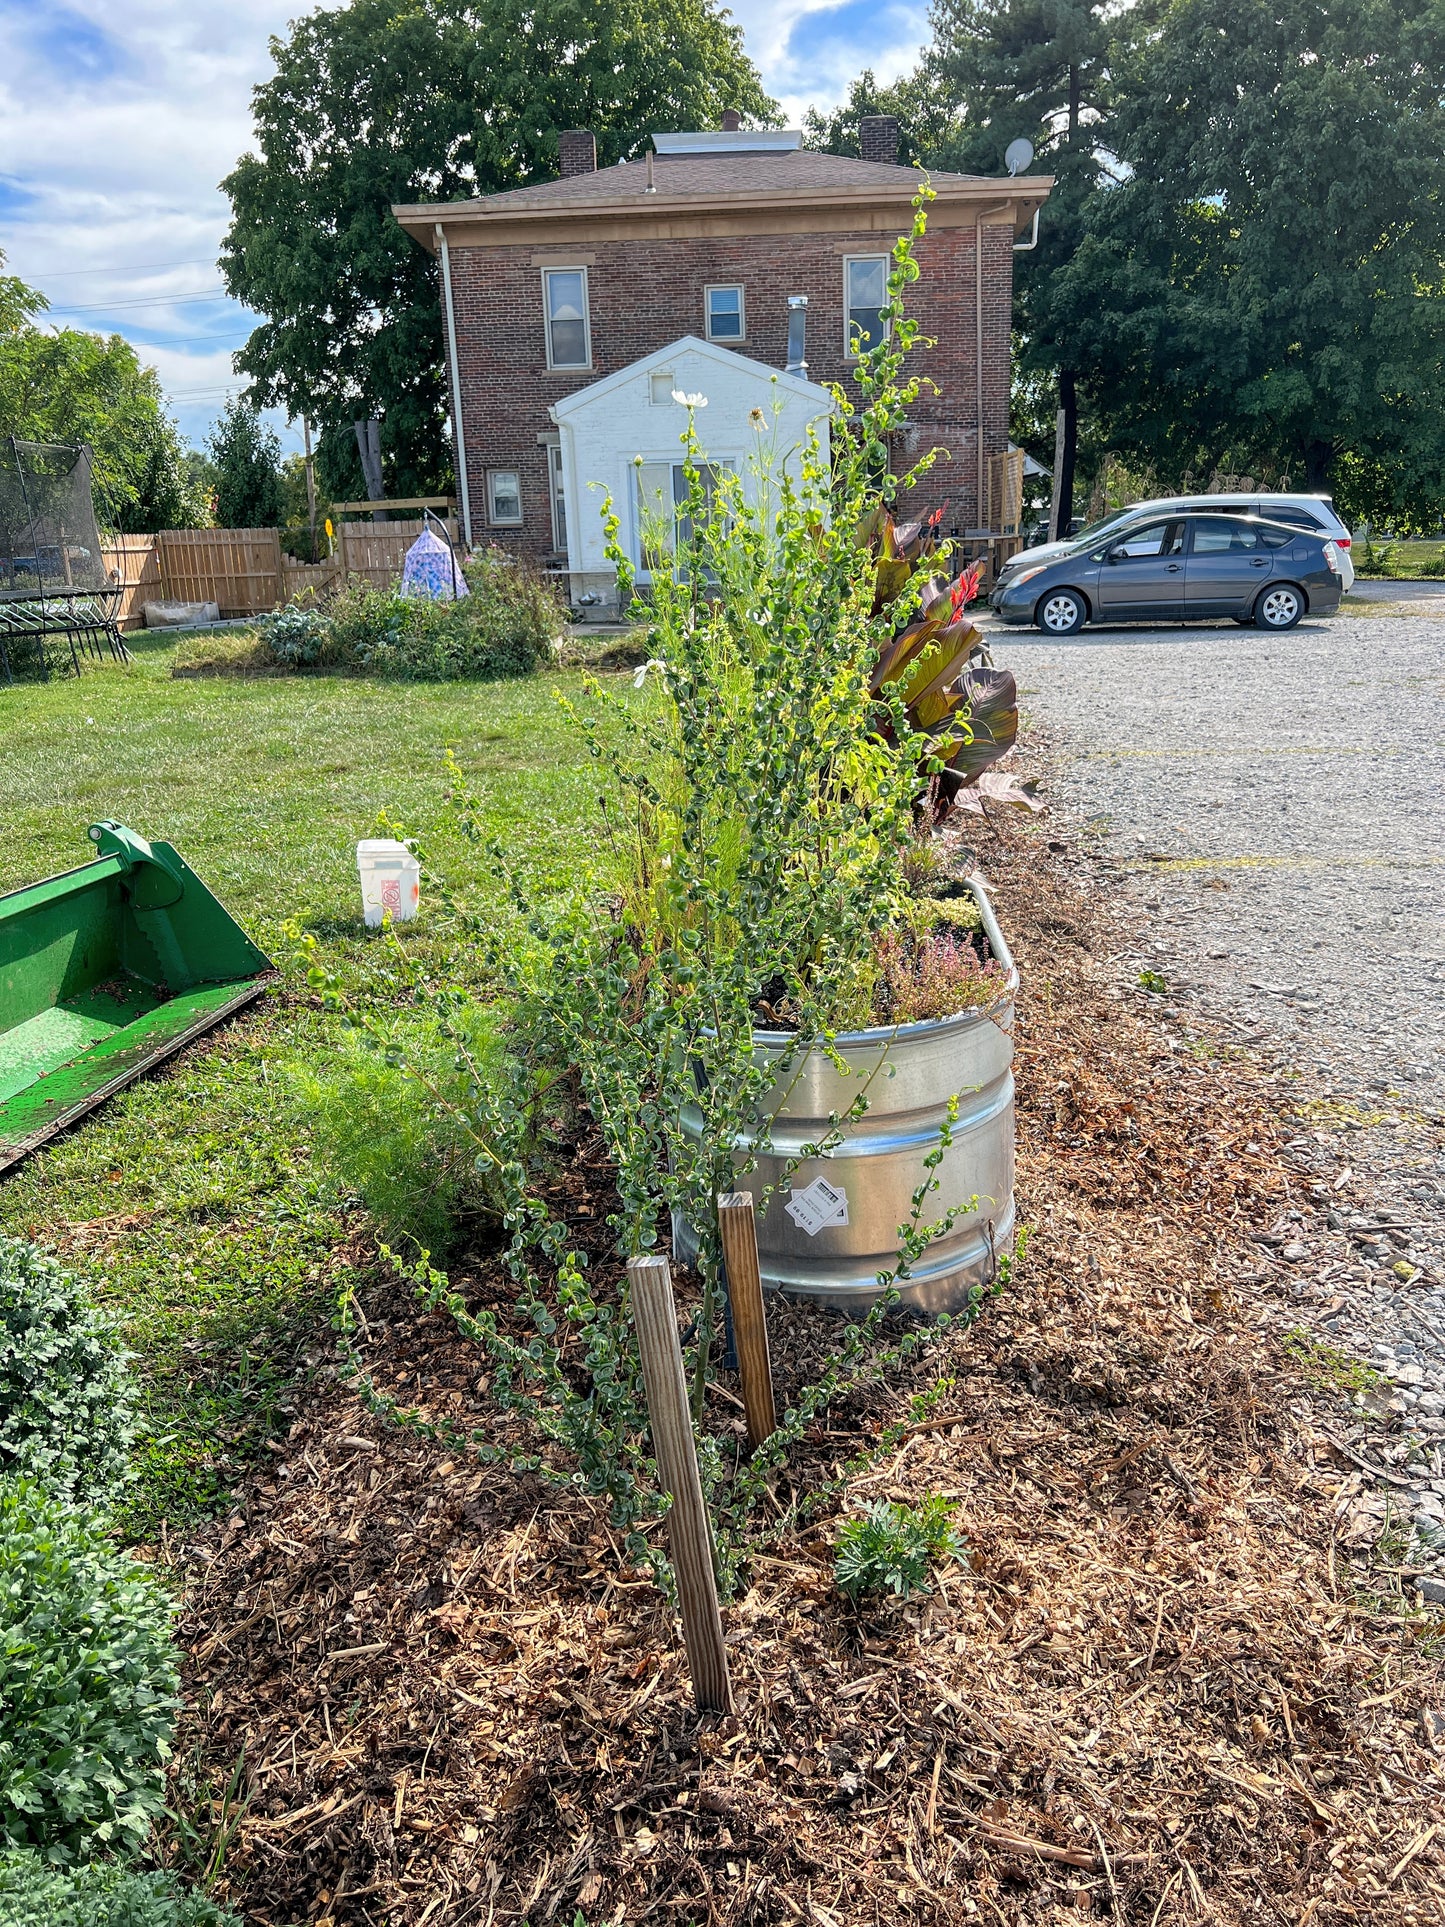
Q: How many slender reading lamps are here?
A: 0